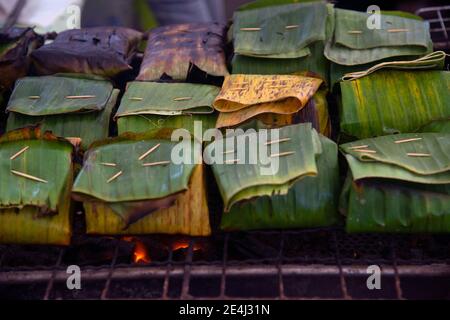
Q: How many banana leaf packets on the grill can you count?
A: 13